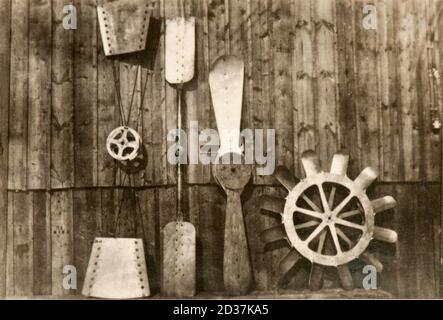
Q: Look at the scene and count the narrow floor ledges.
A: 1